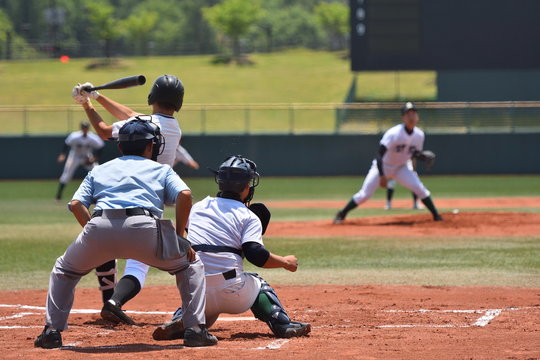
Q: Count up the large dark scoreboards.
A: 1